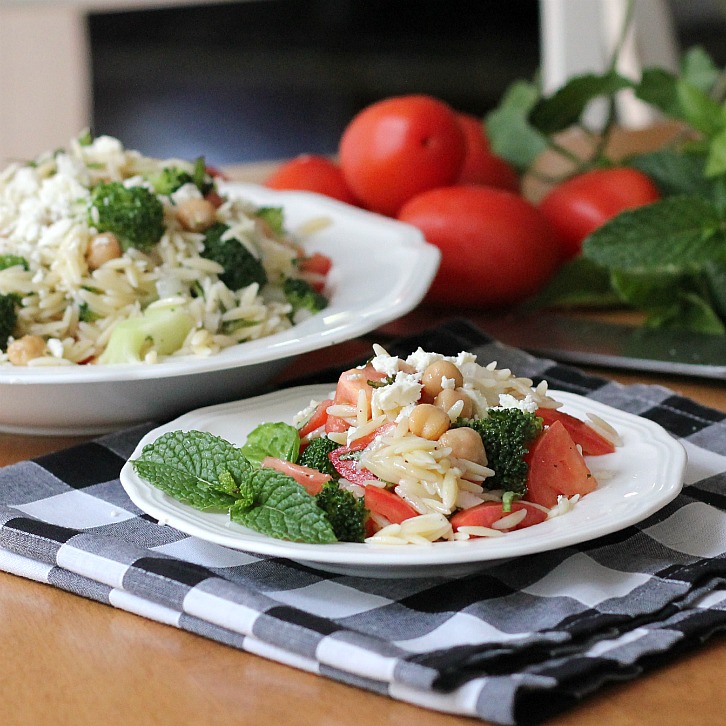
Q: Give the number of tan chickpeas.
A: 7